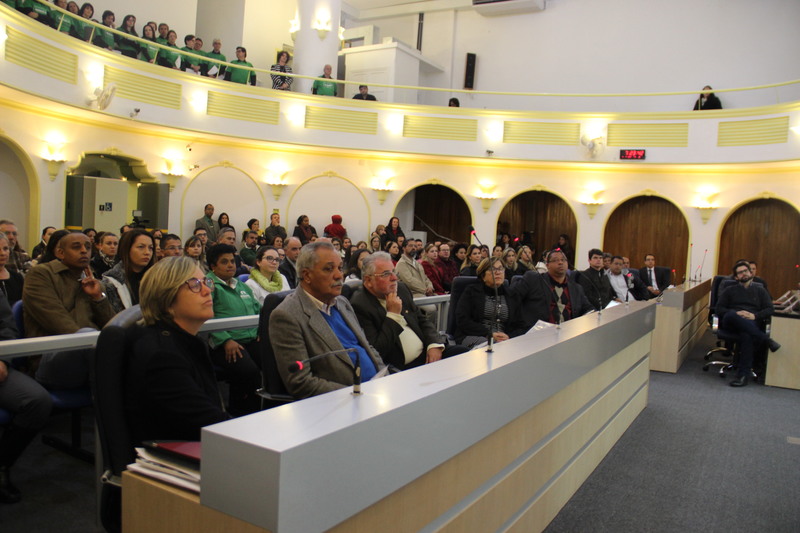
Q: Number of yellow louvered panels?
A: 8